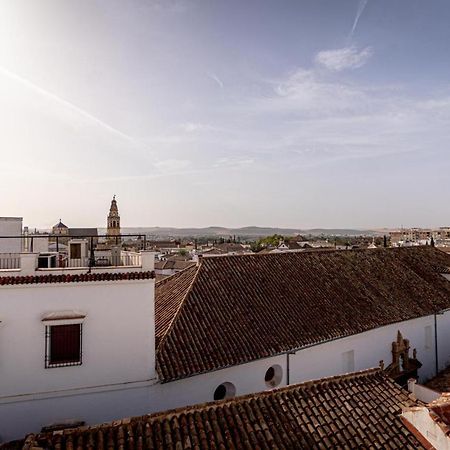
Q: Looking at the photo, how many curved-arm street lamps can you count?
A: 0